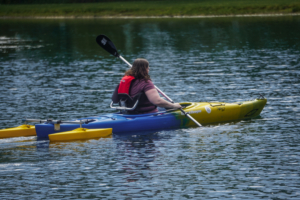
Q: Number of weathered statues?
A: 0